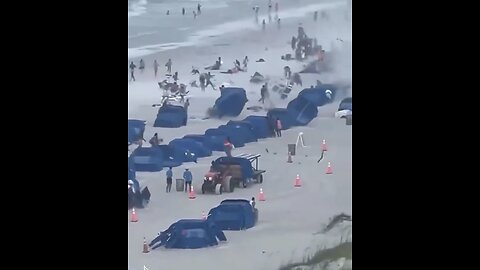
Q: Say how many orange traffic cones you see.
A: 9